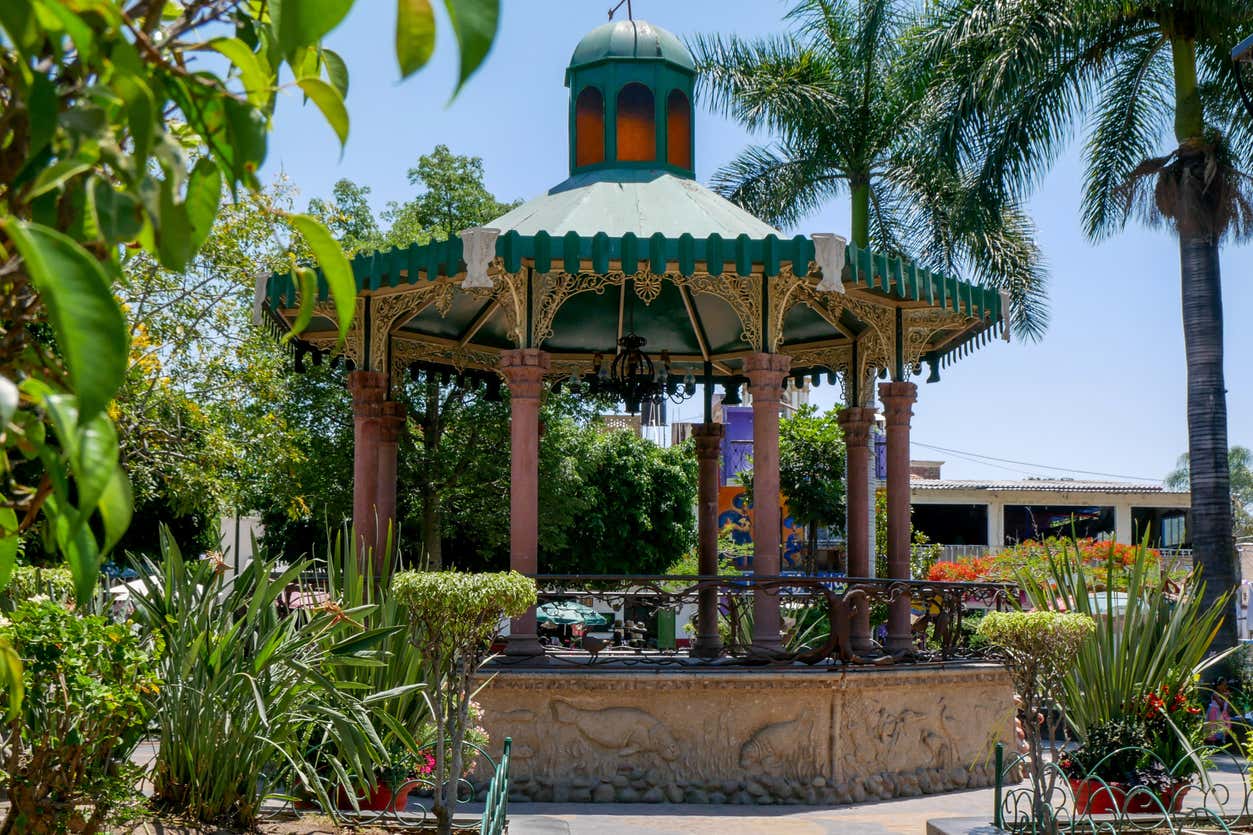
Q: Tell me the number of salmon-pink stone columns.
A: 7